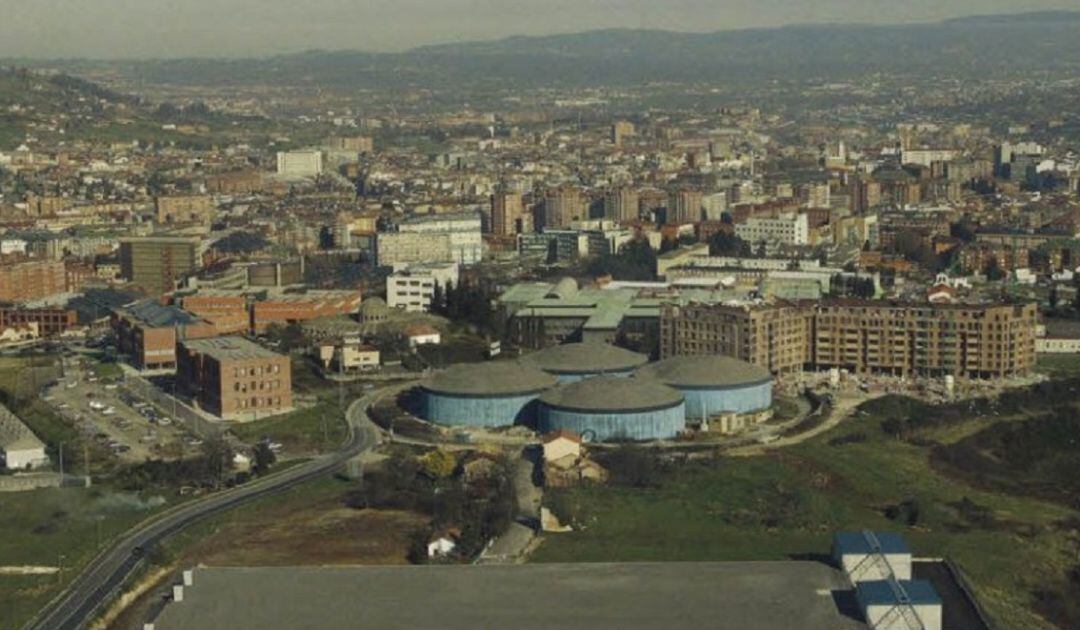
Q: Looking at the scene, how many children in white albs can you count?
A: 0